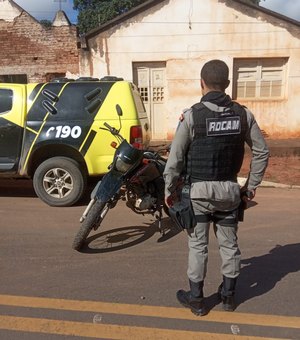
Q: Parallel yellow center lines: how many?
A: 2